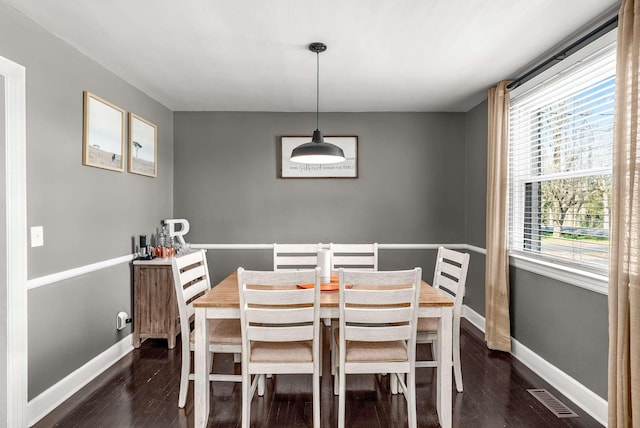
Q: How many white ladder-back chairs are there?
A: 6